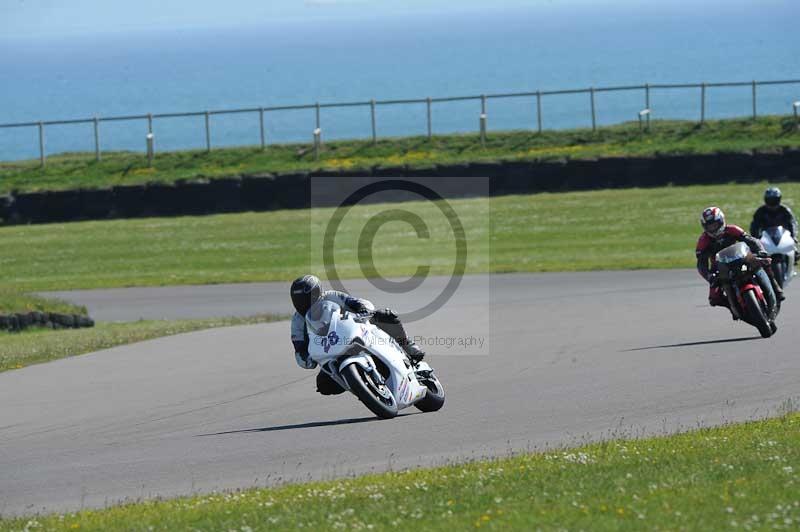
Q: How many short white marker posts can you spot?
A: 5